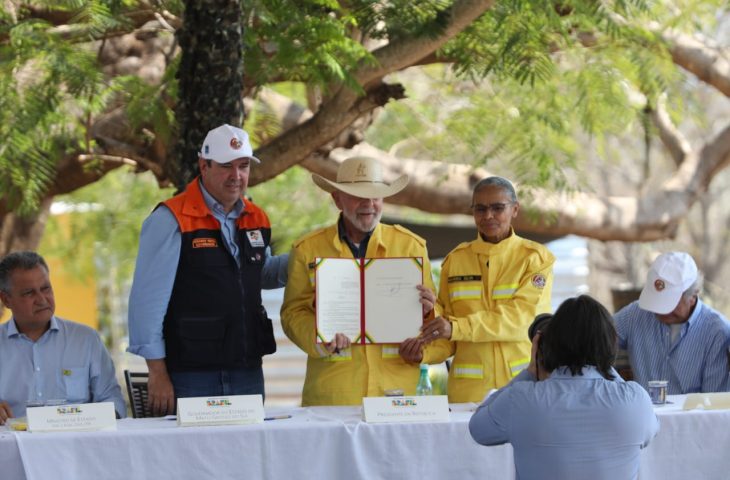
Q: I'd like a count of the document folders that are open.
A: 1